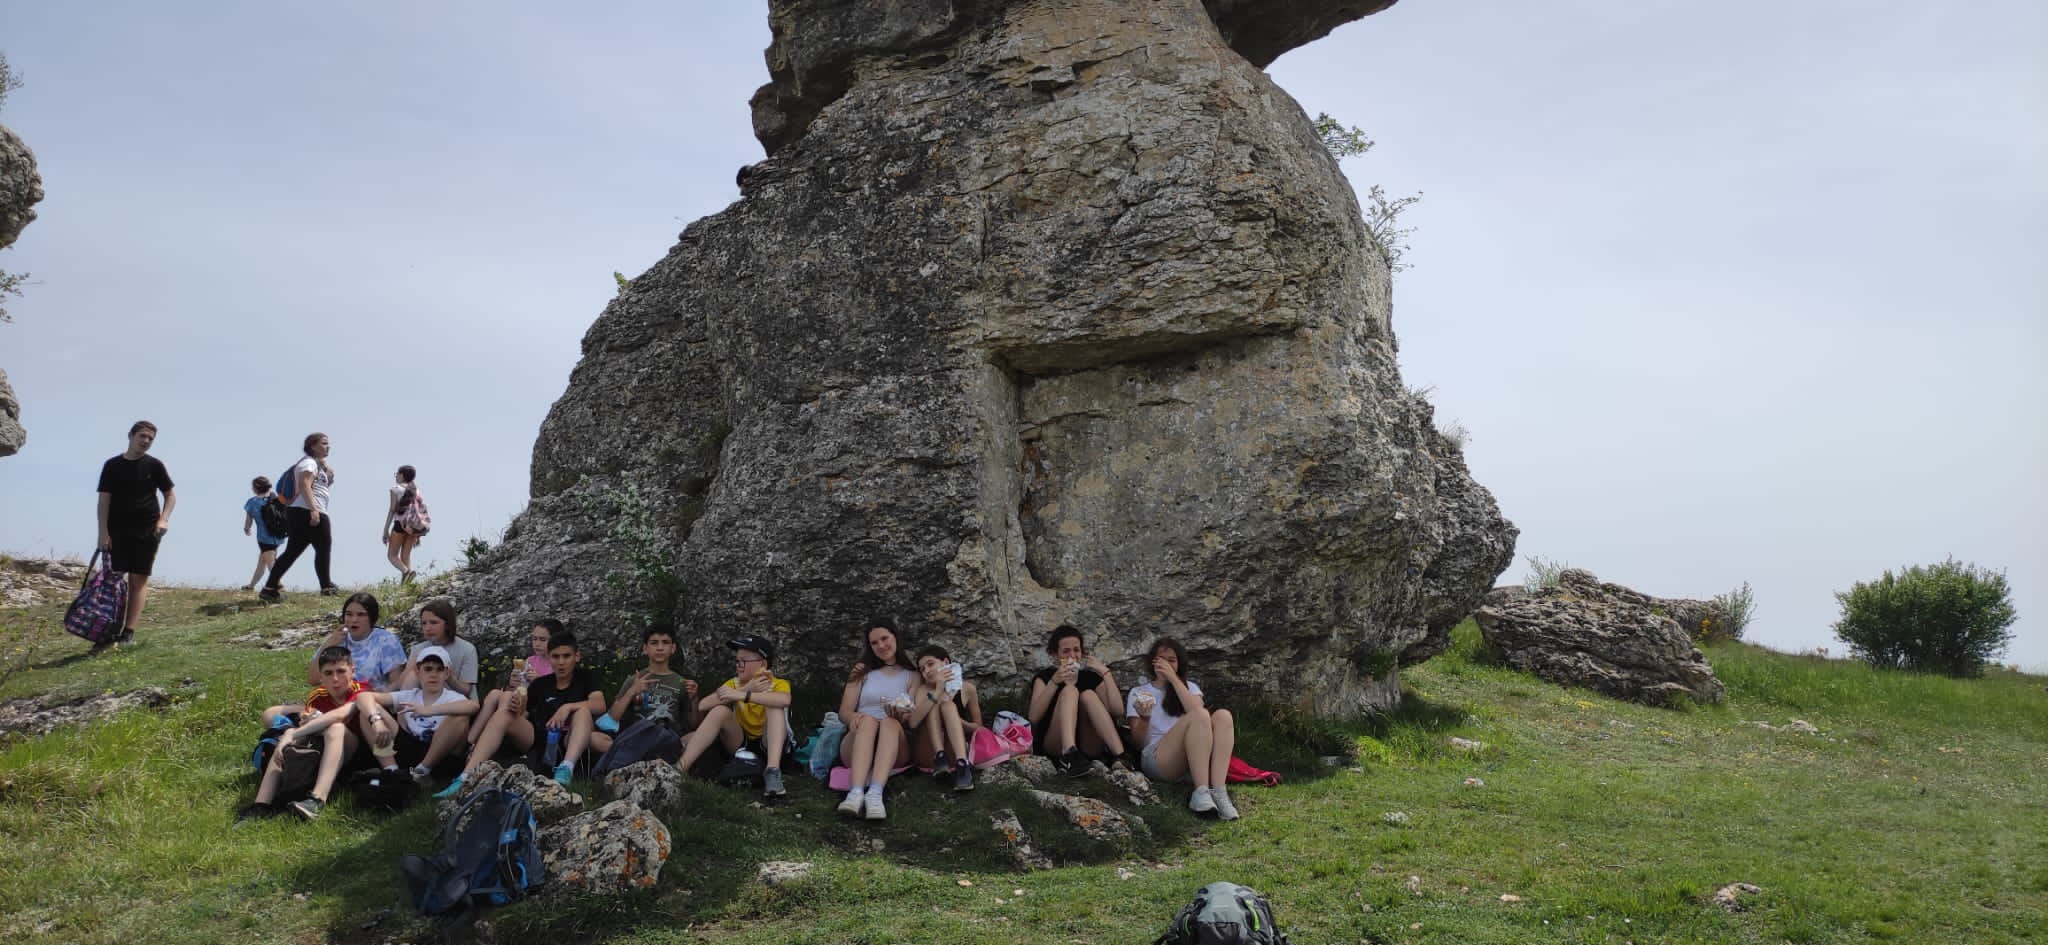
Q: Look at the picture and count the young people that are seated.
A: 12